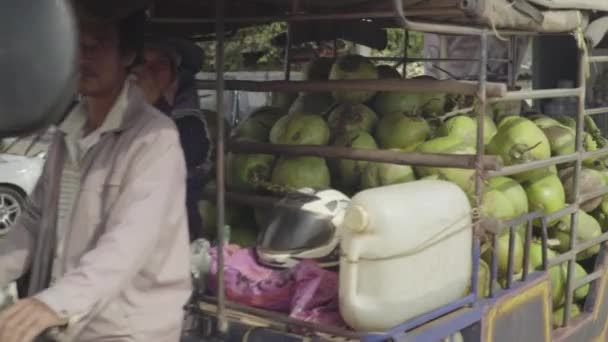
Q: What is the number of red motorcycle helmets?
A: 0